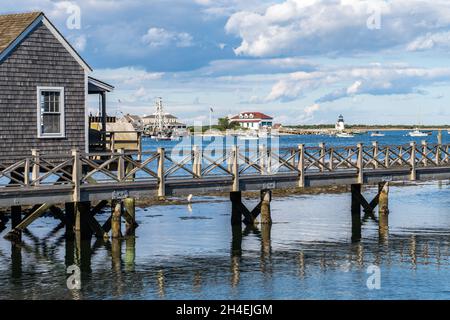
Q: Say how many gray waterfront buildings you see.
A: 1